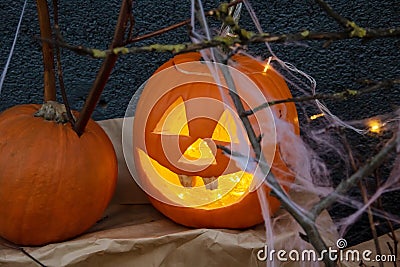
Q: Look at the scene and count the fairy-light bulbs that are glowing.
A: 3